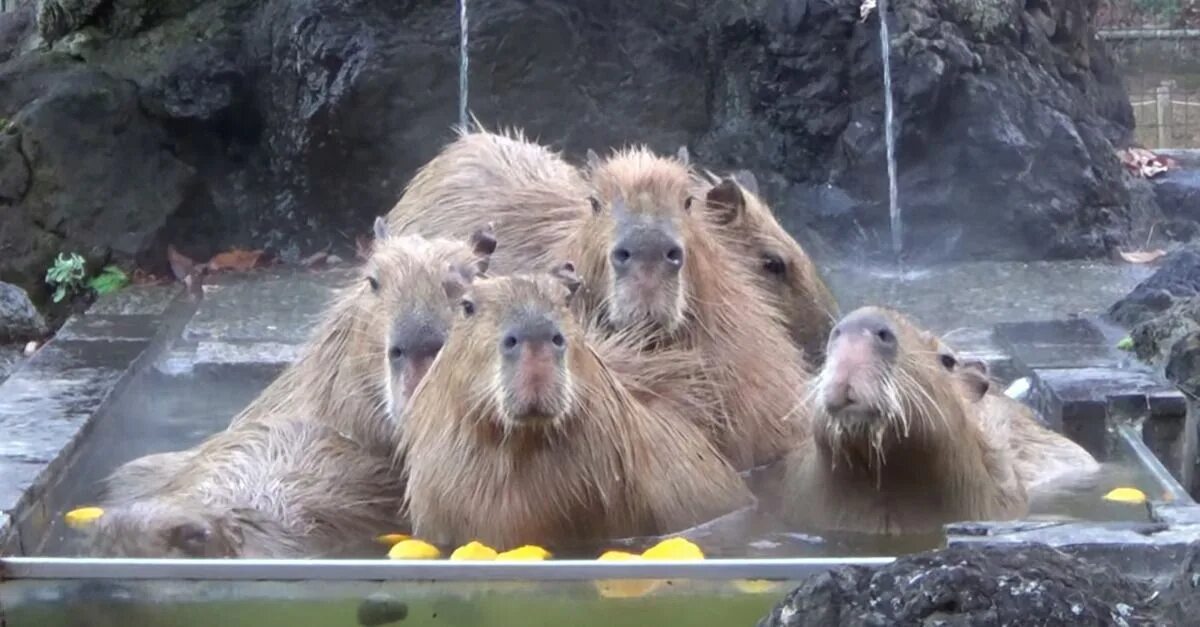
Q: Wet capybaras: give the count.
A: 6